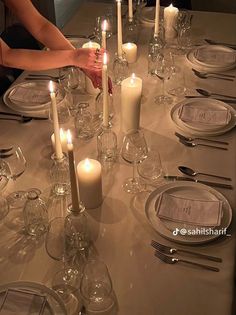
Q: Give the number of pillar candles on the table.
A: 6